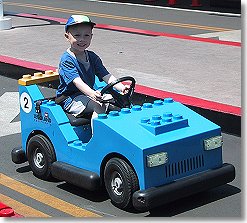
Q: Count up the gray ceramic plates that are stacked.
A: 0